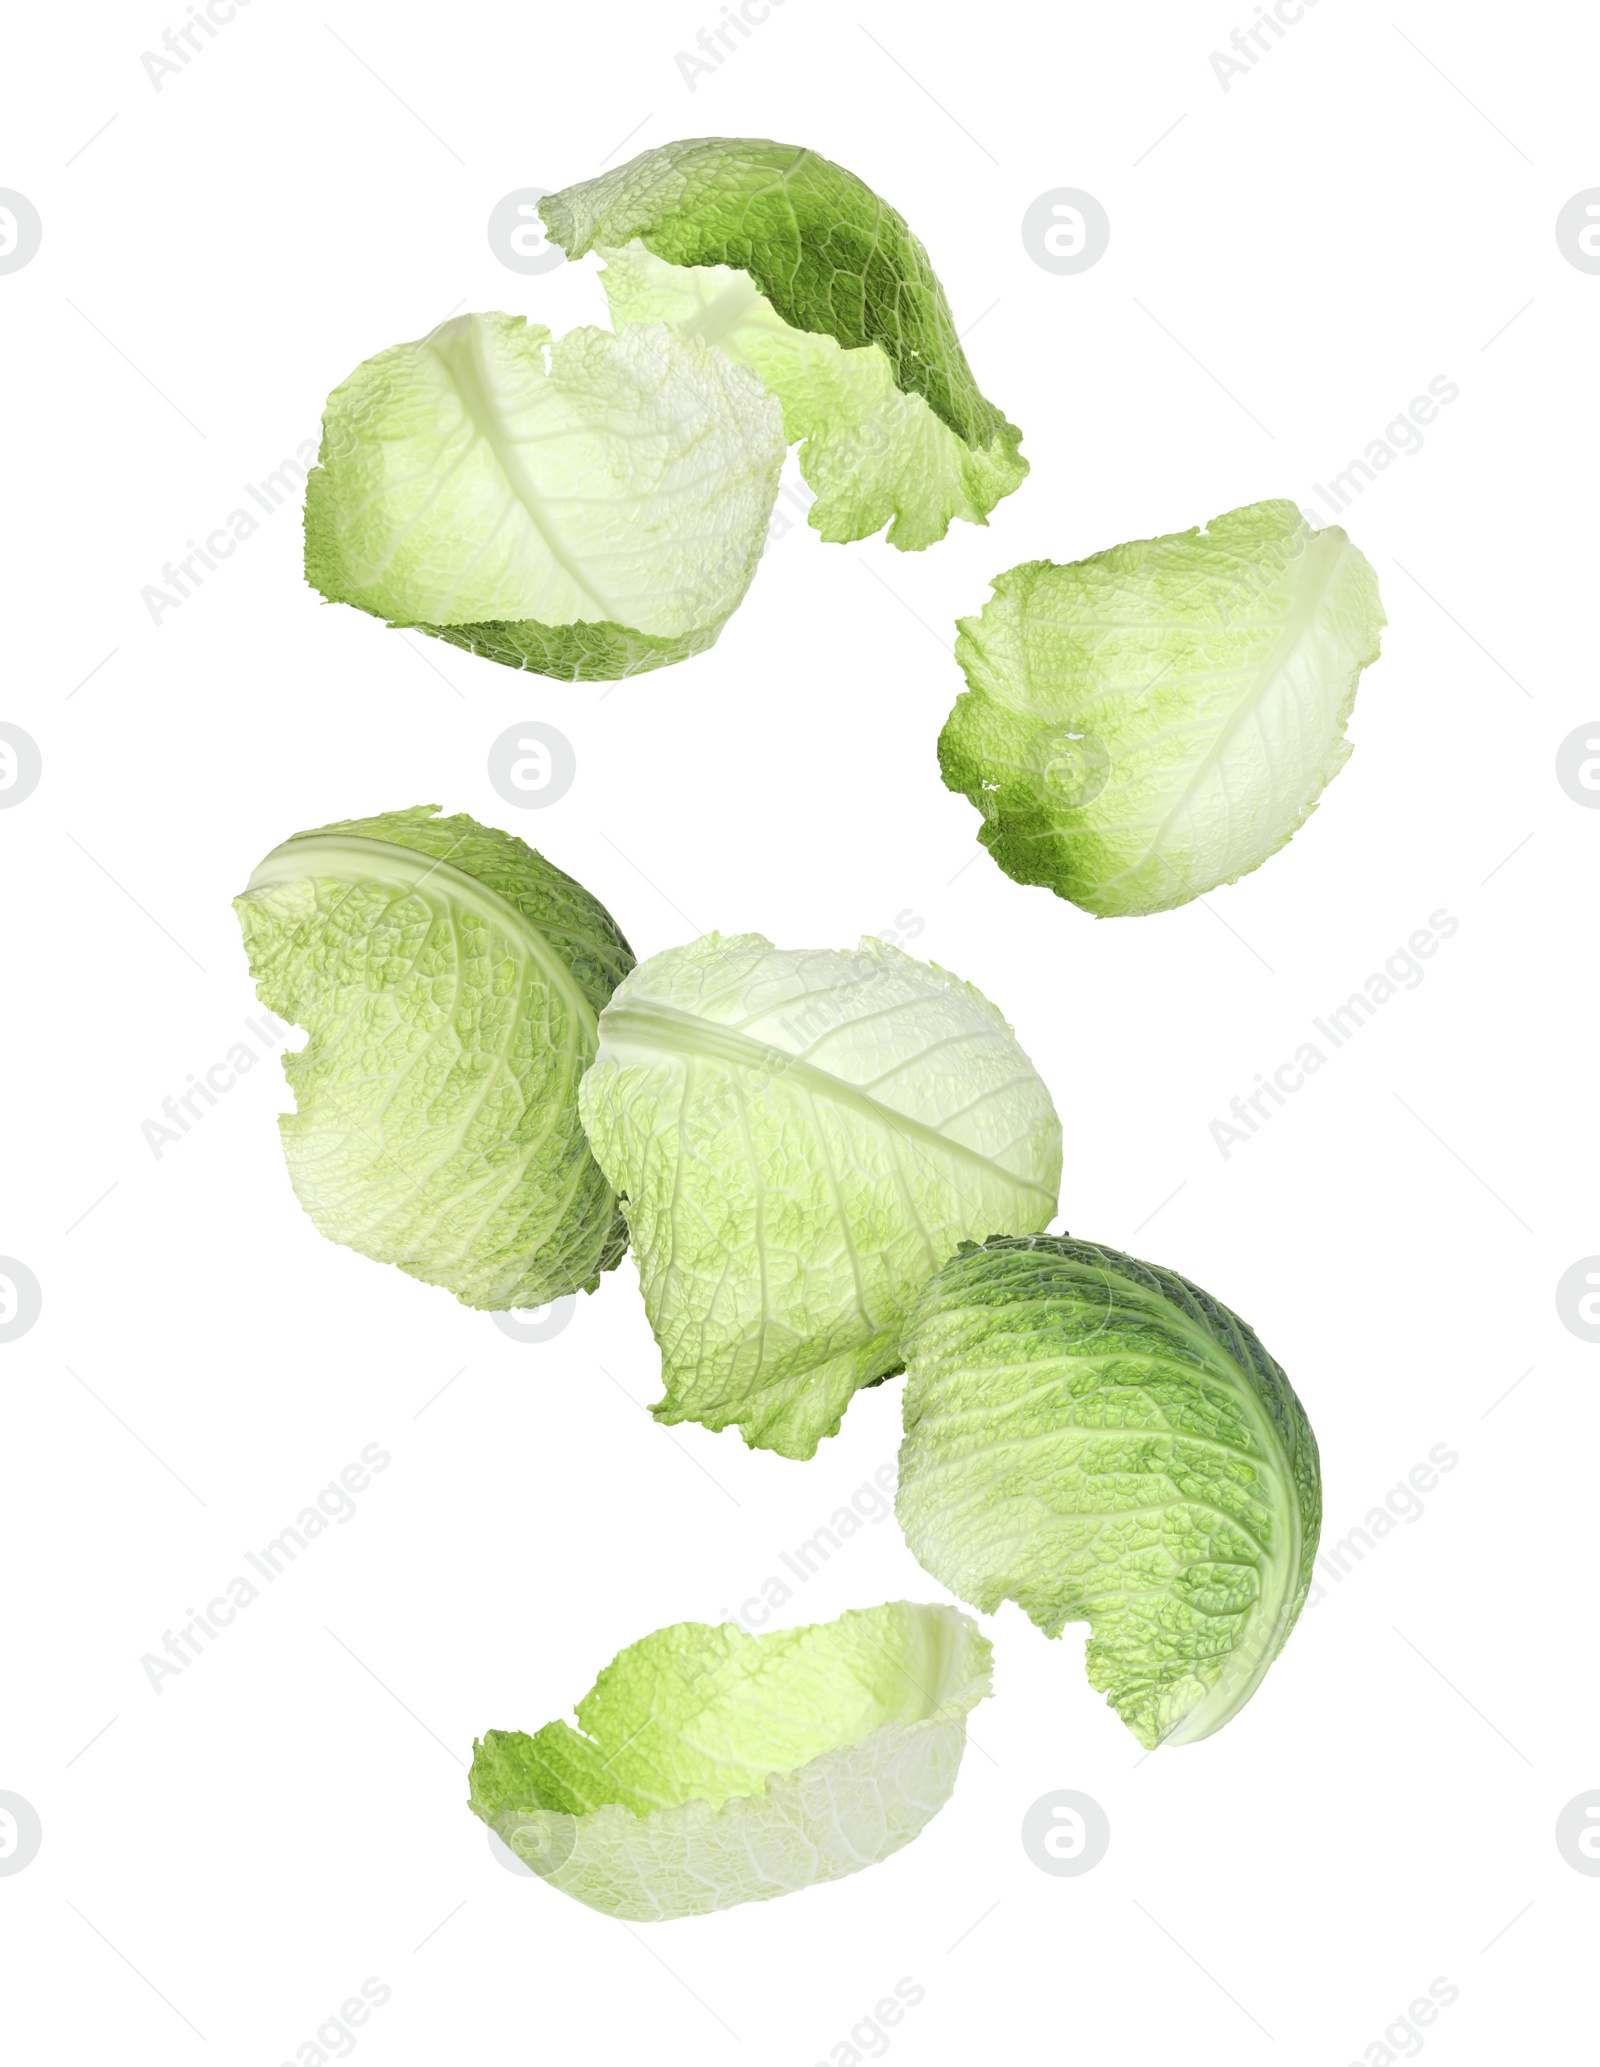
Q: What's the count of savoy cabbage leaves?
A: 7